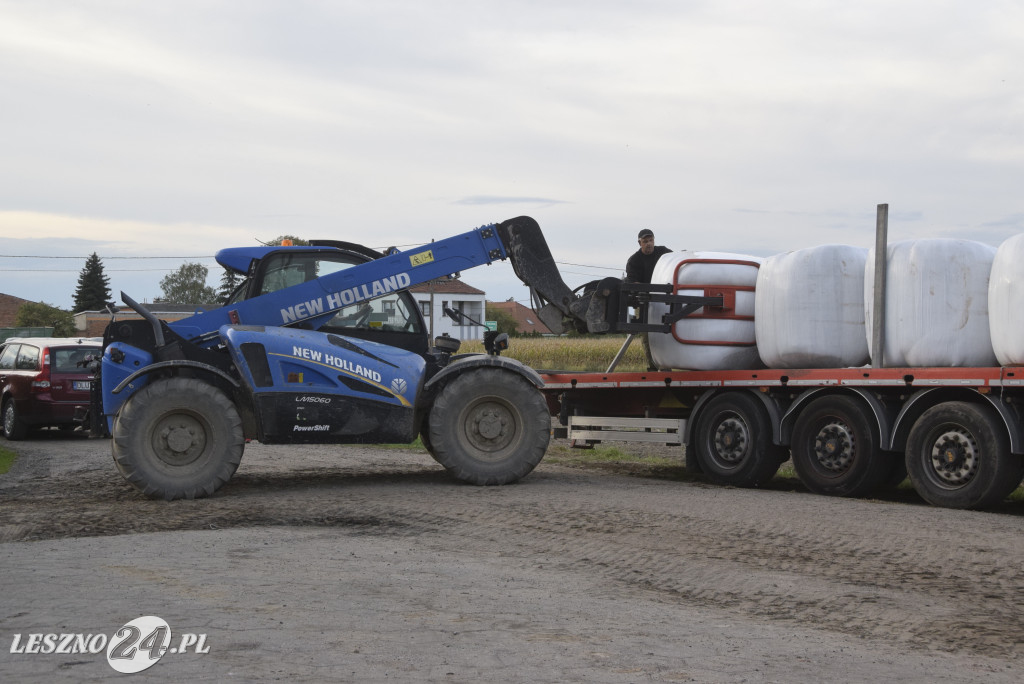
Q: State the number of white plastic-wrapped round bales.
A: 4